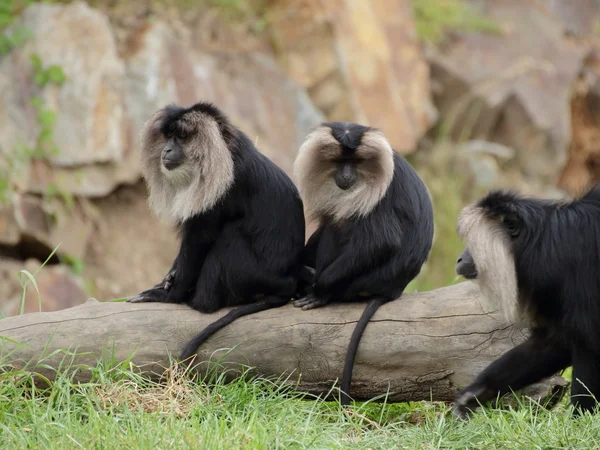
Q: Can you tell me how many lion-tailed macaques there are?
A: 3